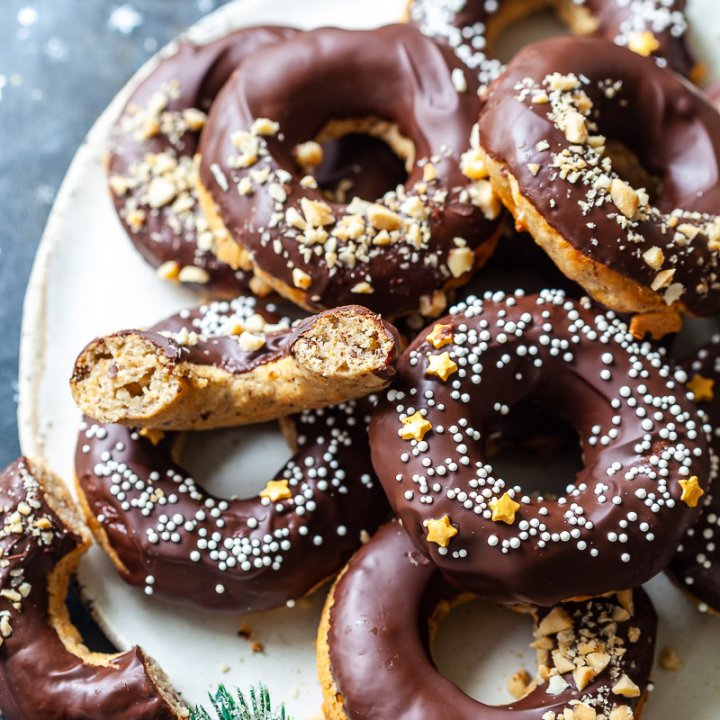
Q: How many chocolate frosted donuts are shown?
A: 10